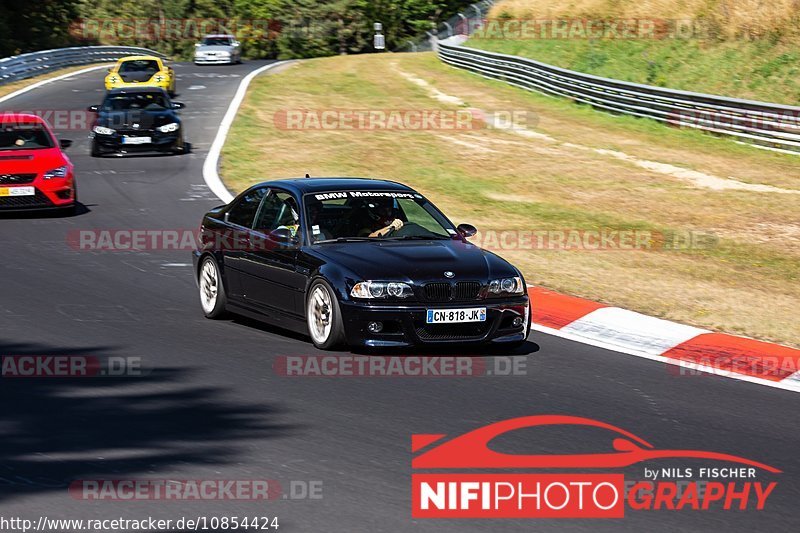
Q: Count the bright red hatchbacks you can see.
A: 1